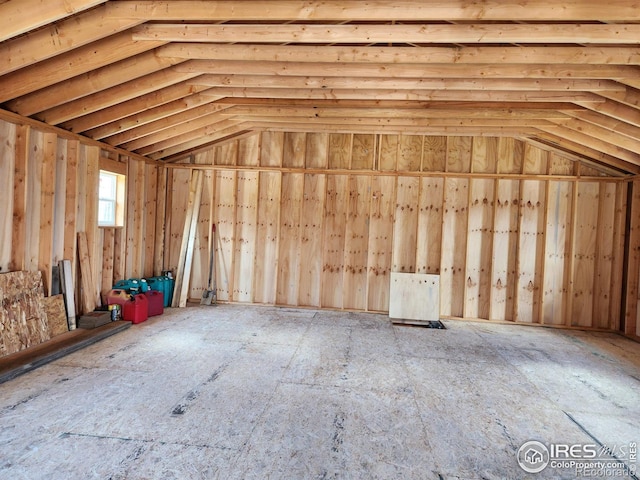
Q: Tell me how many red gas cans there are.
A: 3